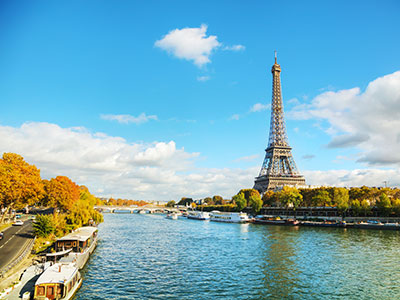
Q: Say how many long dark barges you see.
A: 3